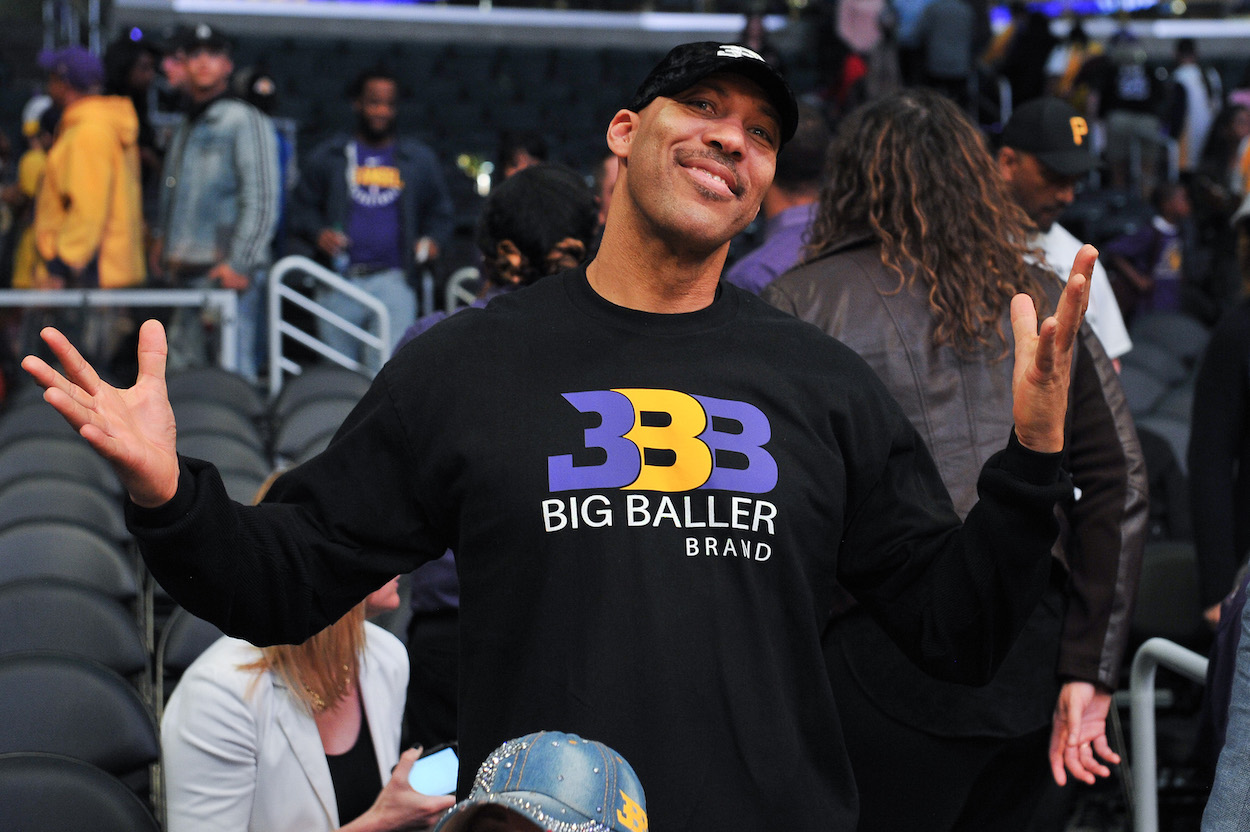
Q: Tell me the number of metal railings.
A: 4